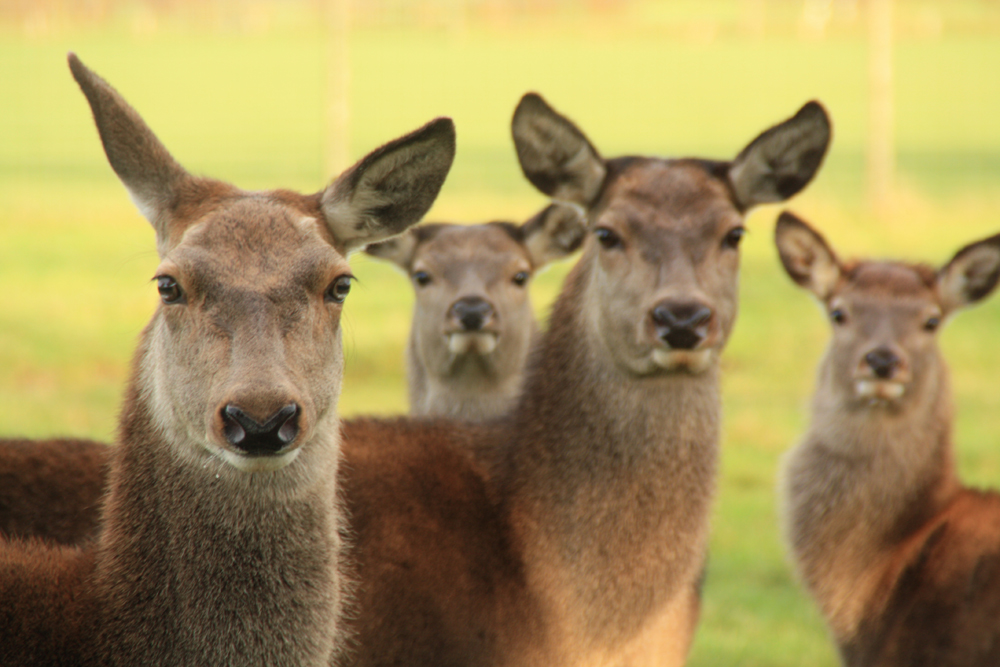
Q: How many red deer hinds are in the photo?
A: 4